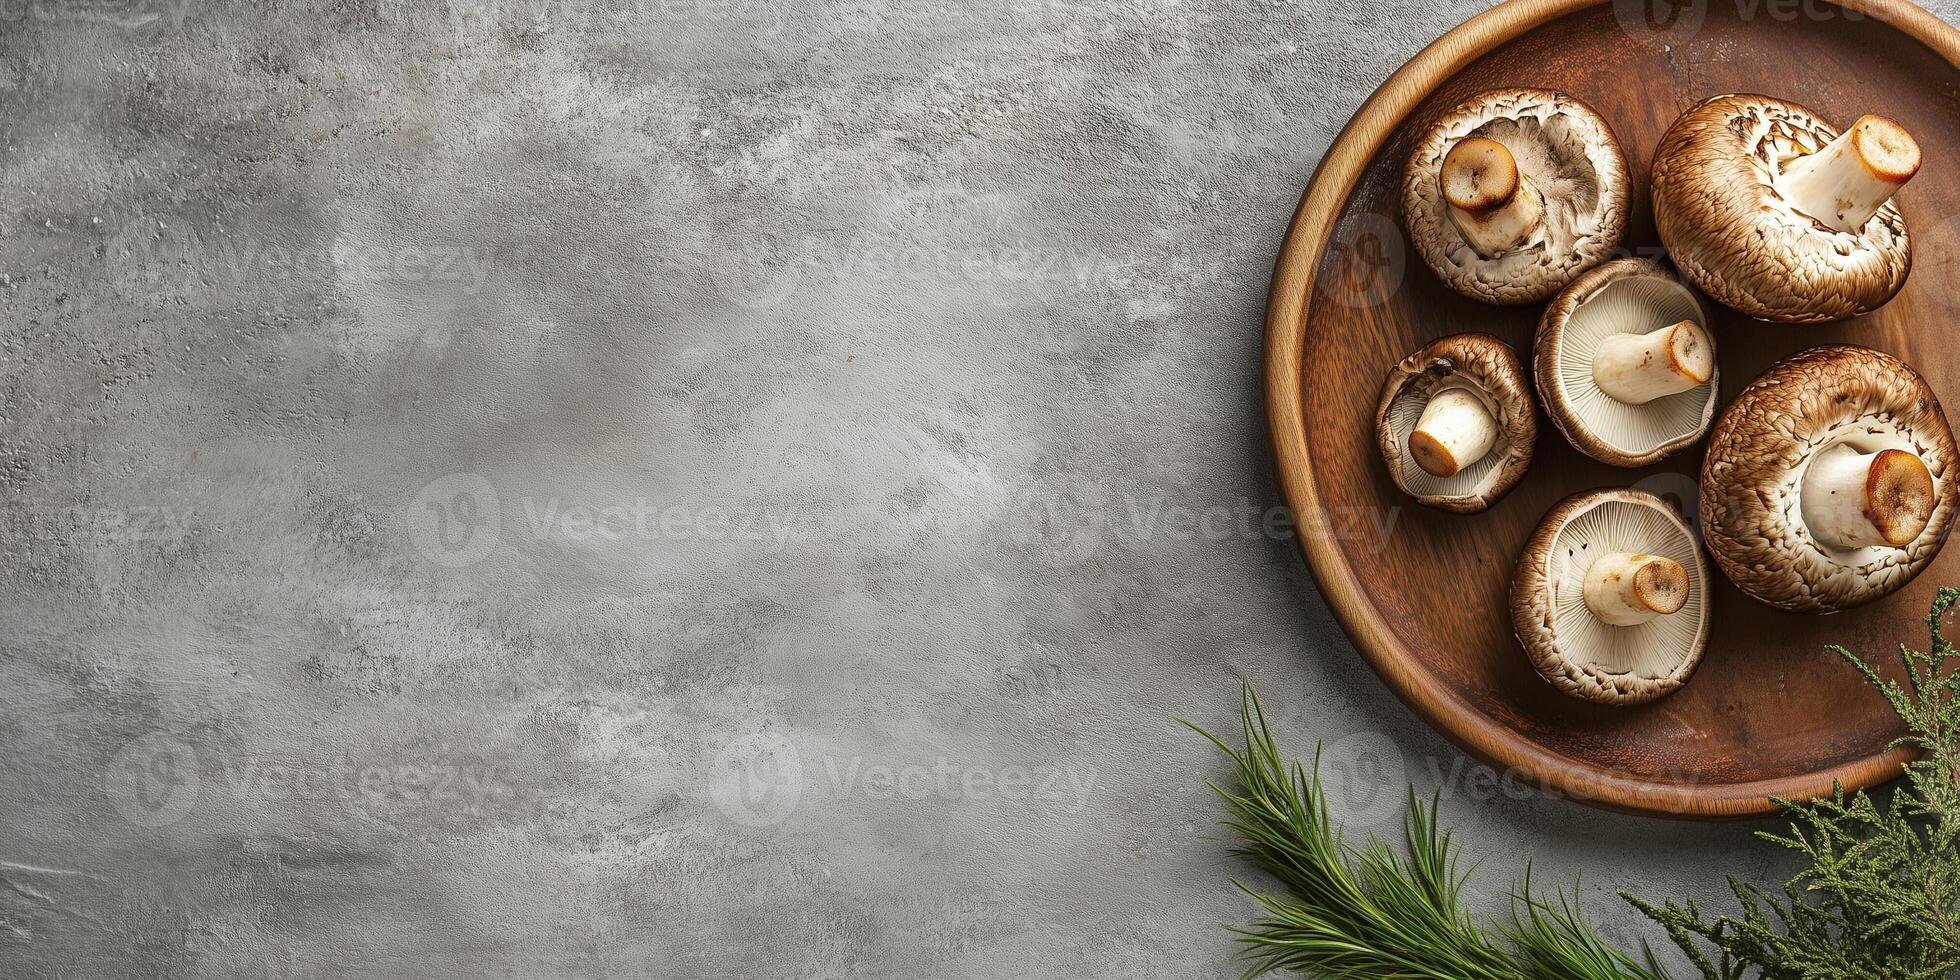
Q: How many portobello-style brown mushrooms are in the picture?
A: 6